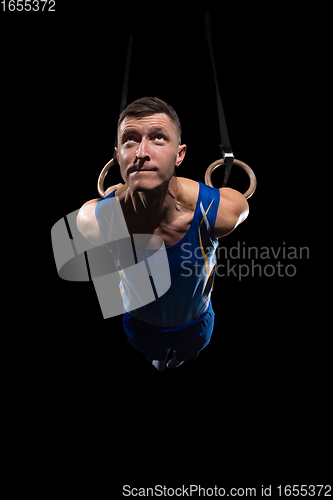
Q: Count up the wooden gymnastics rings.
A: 2